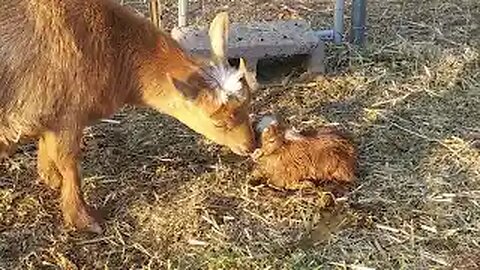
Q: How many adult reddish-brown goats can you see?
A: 1